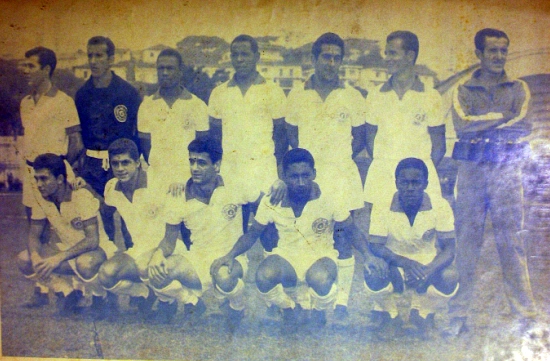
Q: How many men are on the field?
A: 12